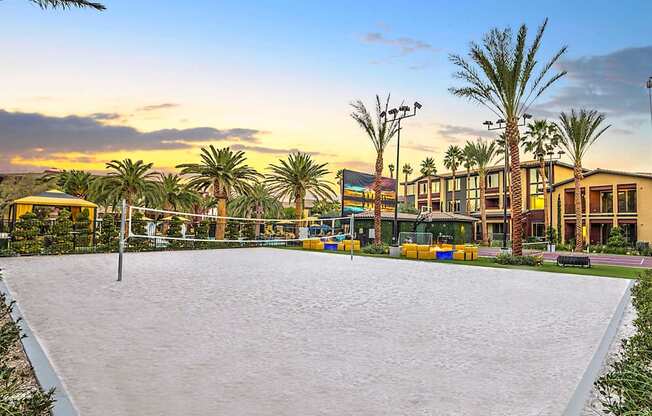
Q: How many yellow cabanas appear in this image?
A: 1